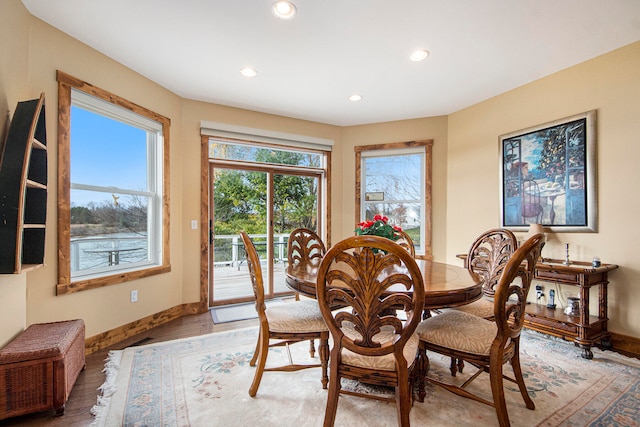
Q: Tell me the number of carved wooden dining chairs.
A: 6